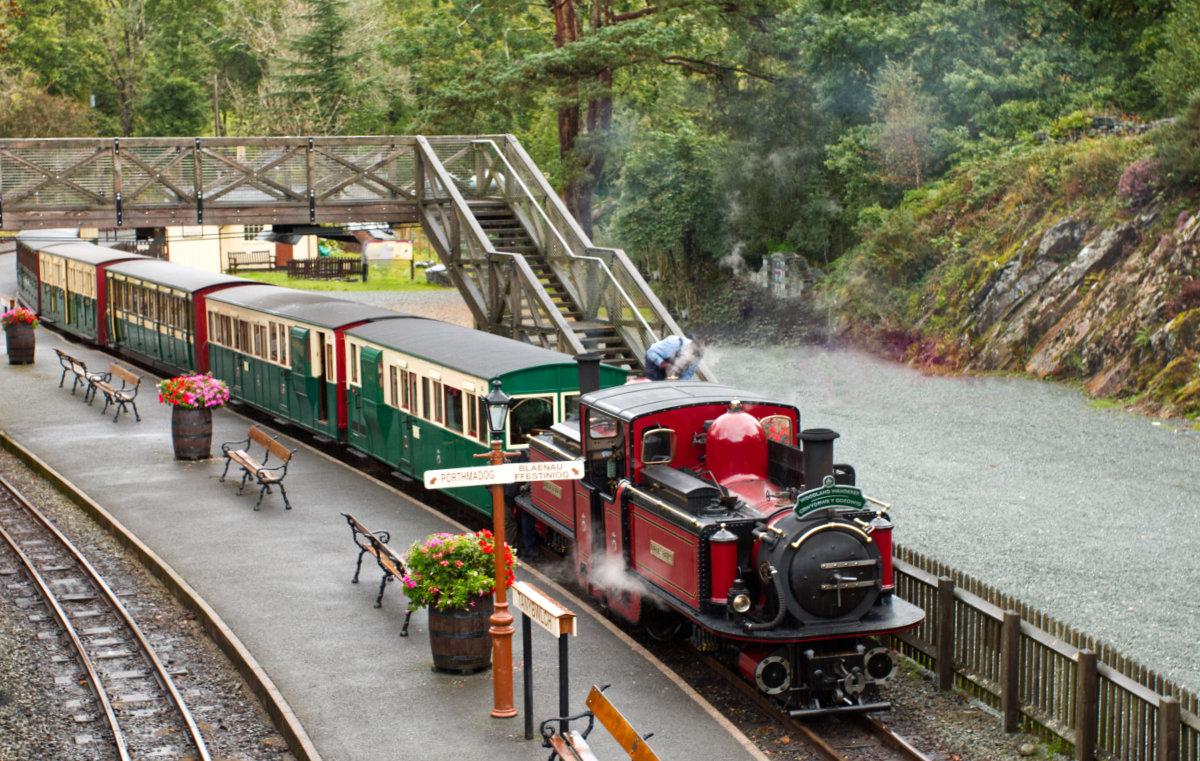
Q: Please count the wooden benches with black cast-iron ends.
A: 5